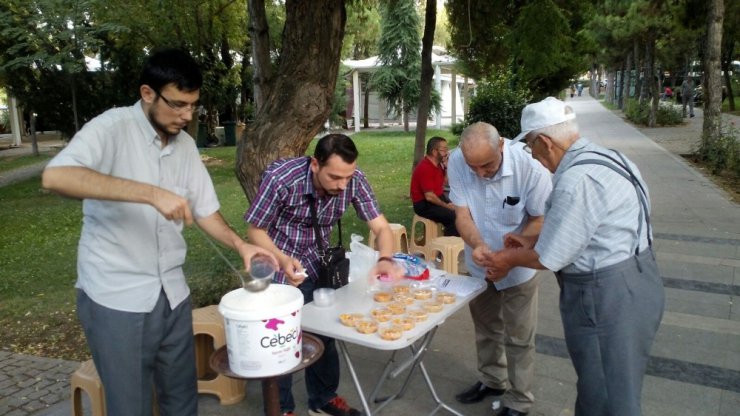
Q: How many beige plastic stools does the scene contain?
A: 5